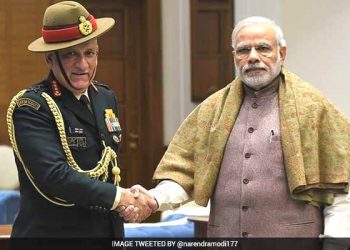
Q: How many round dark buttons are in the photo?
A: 6